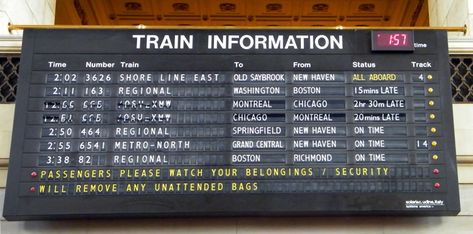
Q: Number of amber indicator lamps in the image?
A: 7